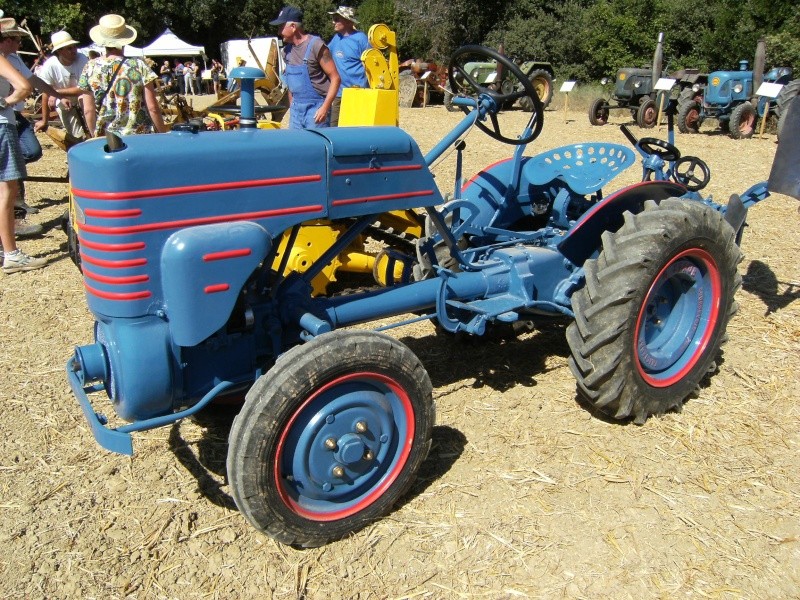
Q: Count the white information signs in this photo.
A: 5